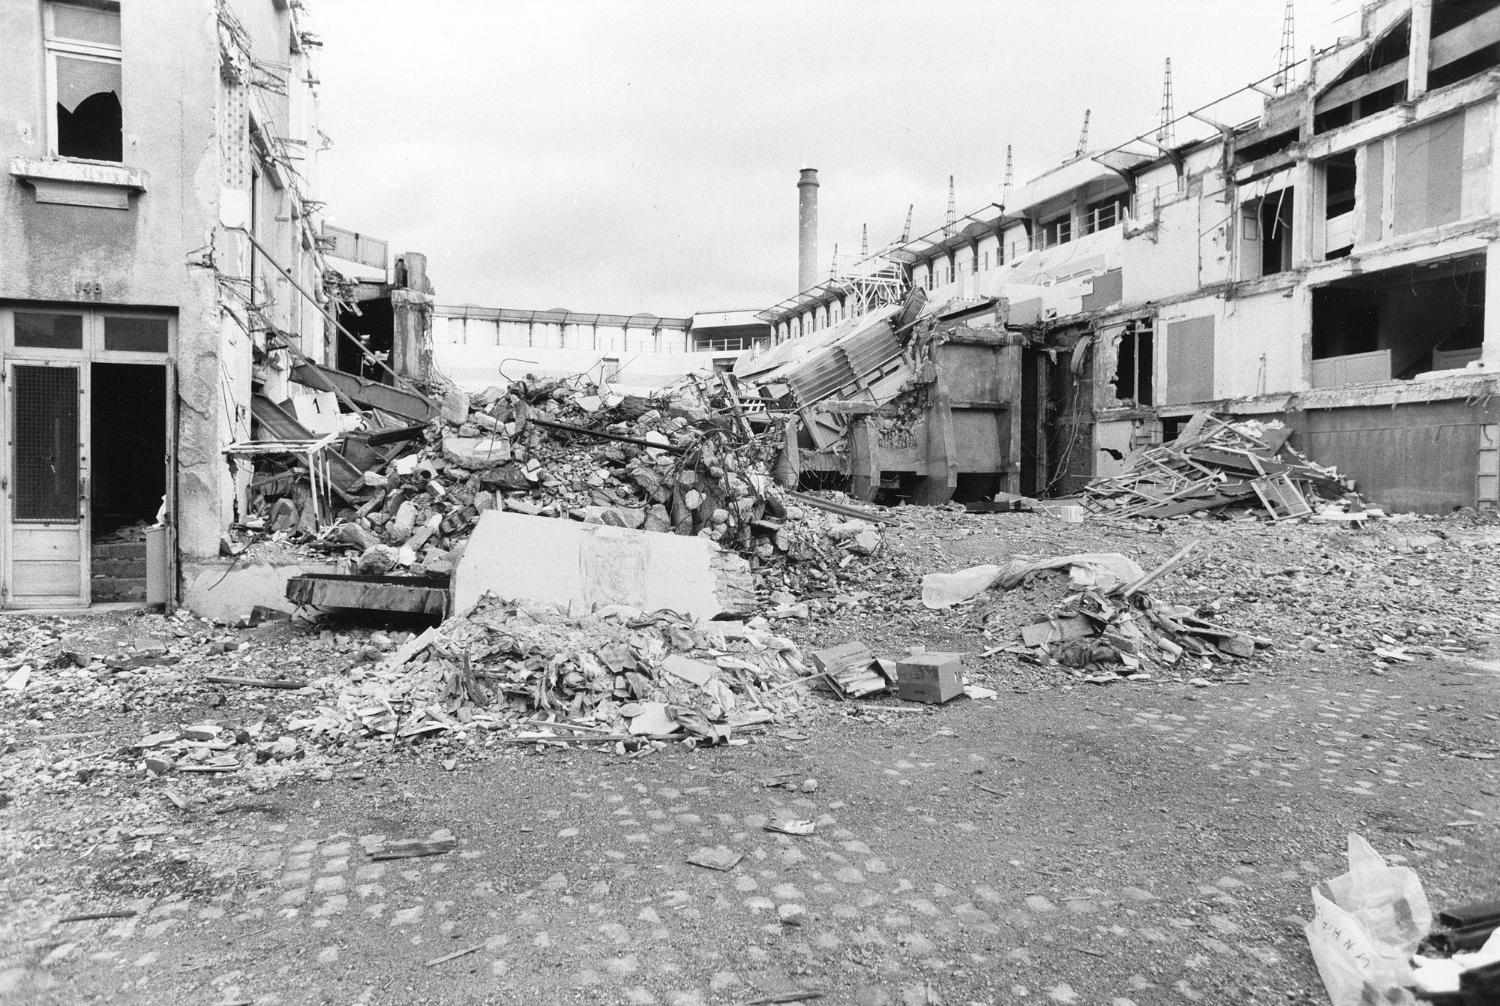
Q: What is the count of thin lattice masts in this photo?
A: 8